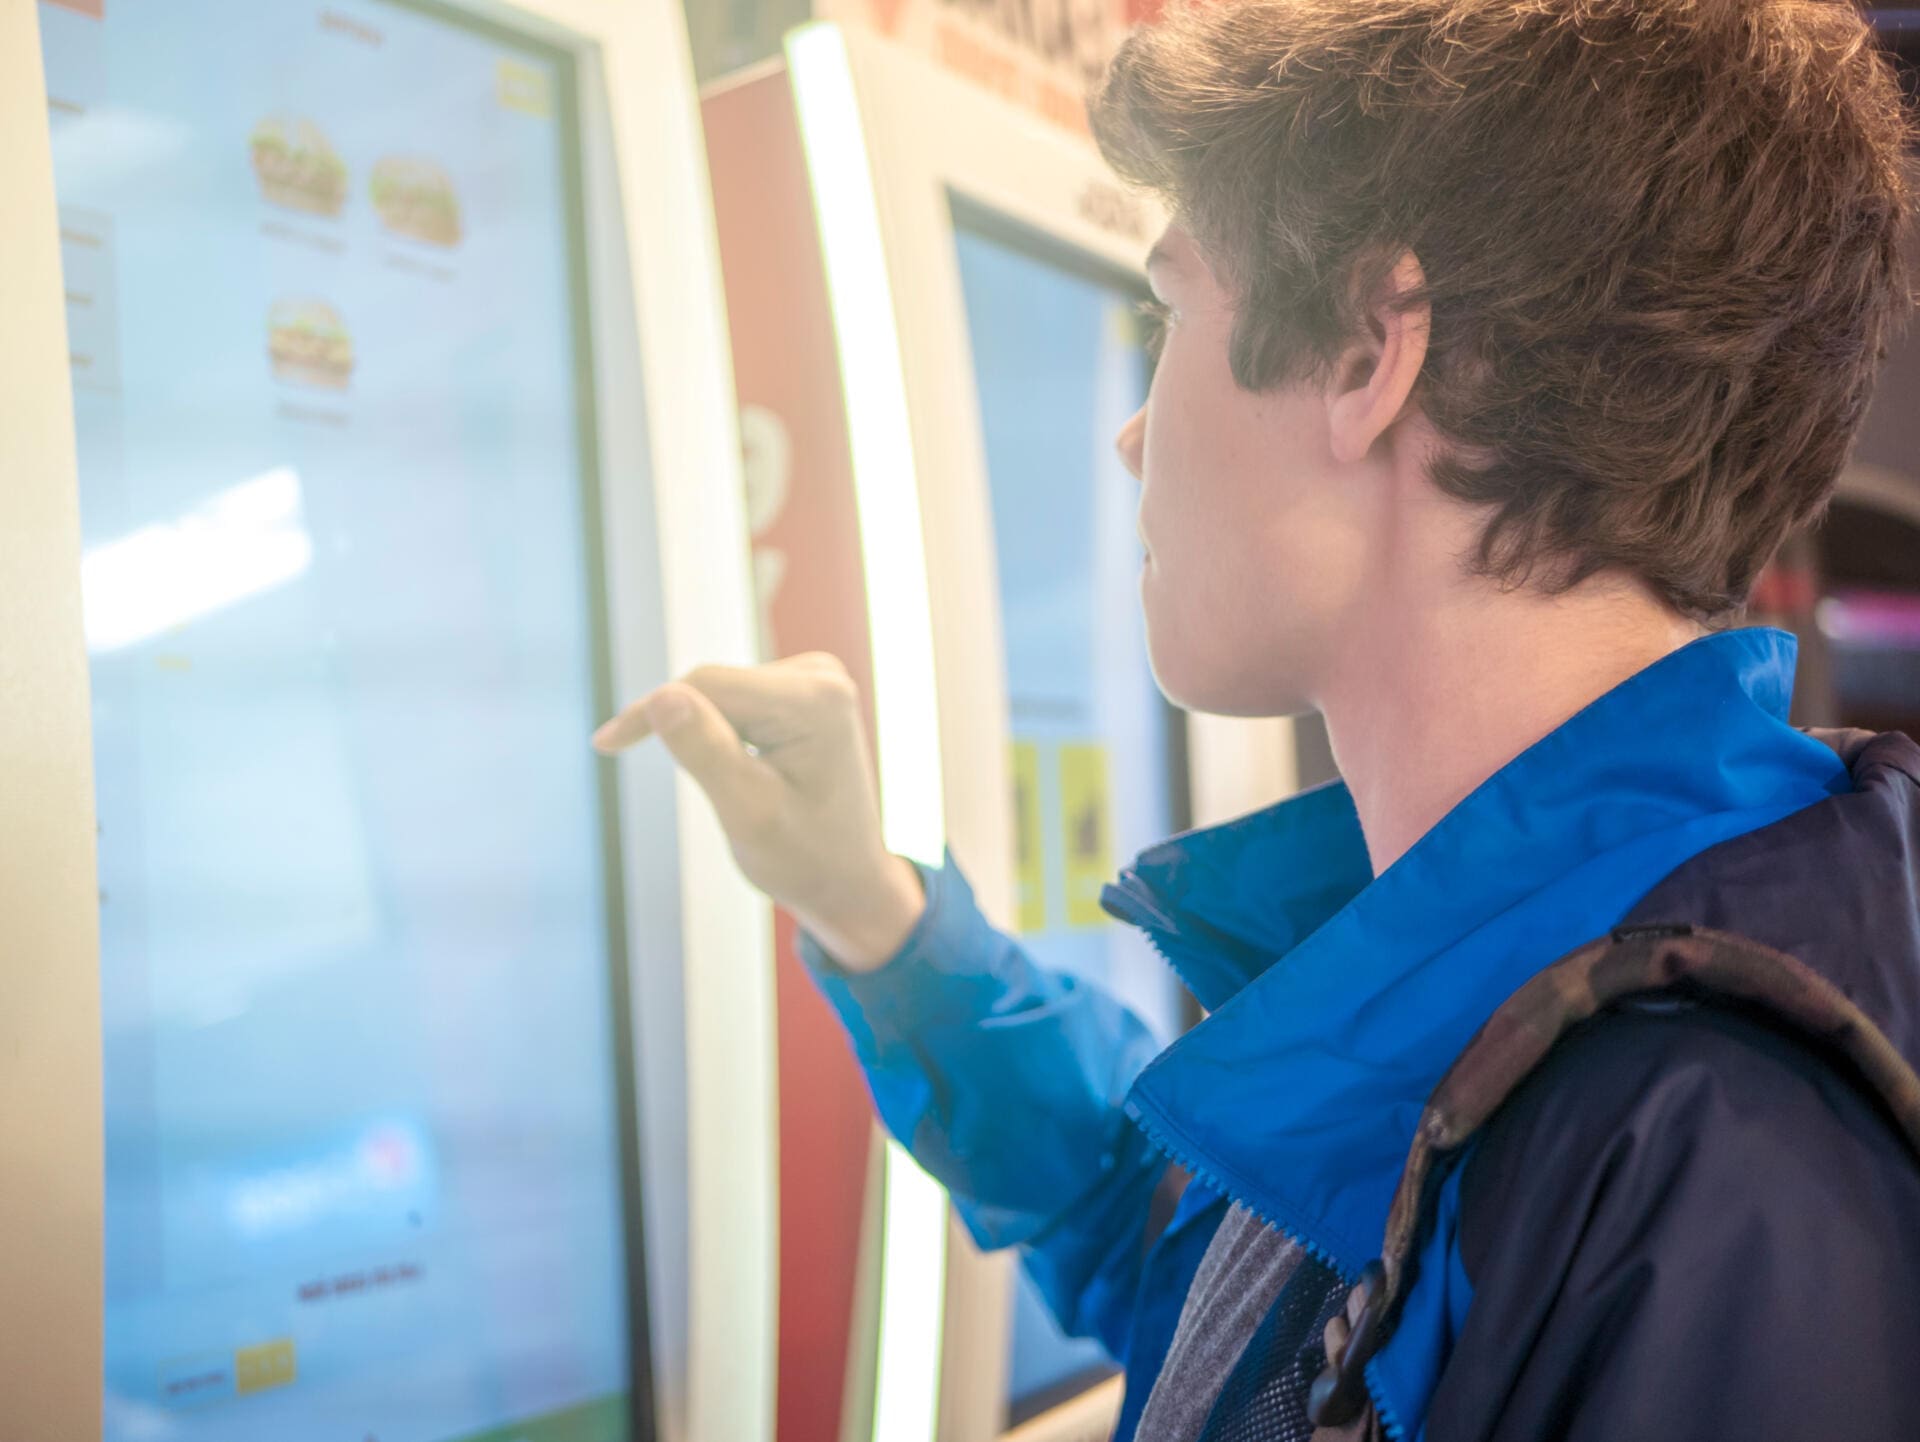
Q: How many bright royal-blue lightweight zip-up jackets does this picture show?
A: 1